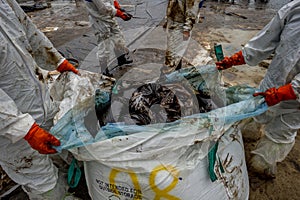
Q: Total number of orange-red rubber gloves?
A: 6